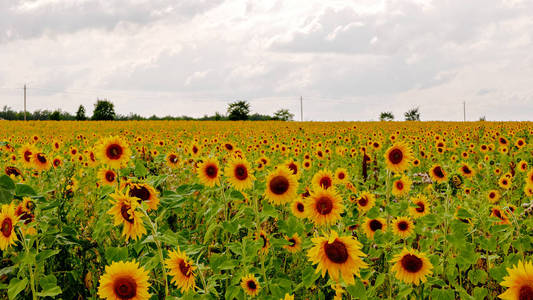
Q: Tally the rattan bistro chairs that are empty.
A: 0